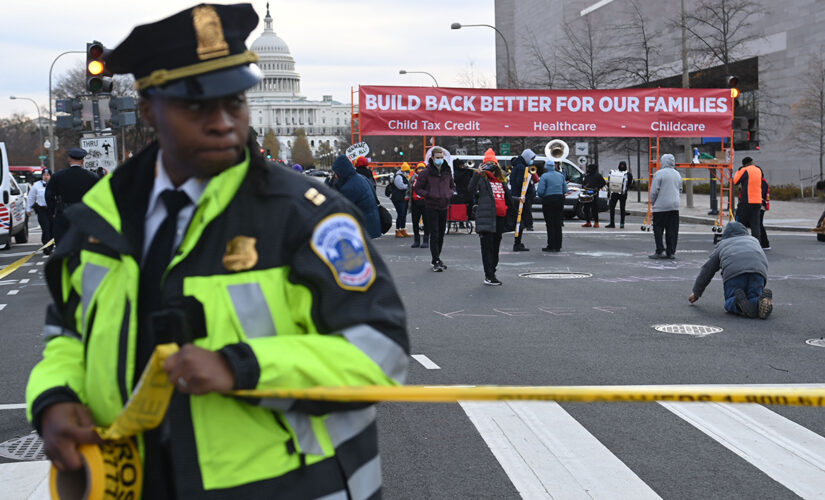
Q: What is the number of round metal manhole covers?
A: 4